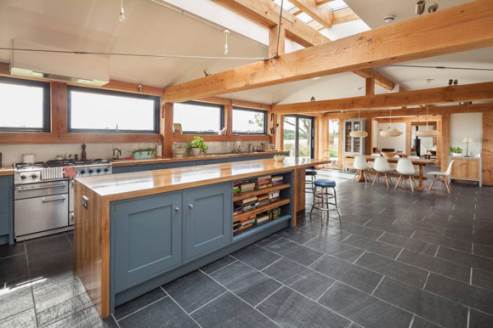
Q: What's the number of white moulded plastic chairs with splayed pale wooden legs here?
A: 4